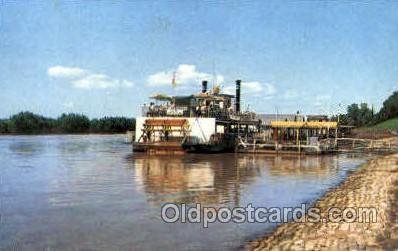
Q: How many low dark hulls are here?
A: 1